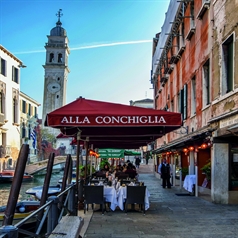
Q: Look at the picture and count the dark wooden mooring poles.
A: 3